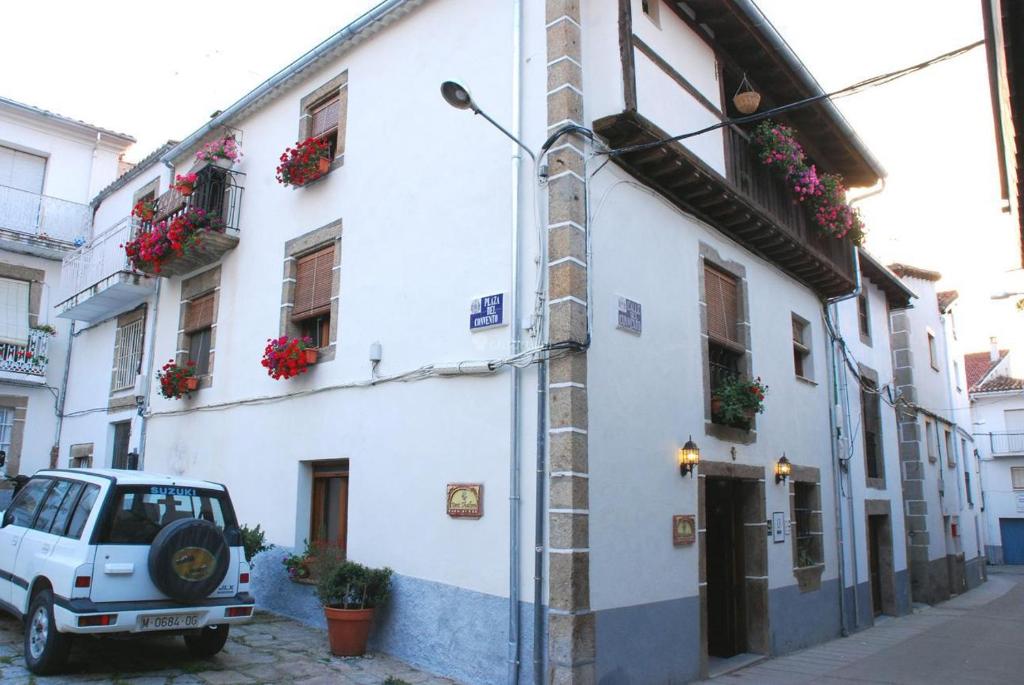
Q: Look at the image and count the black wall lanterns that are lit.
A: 2